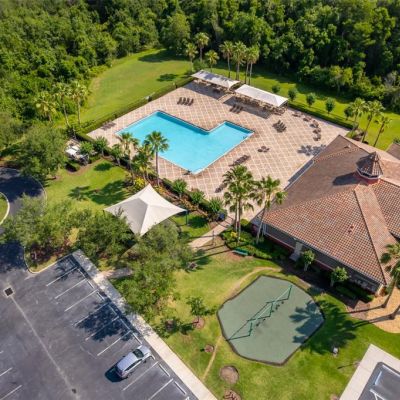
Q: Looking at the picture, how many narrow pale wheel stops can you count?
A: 11